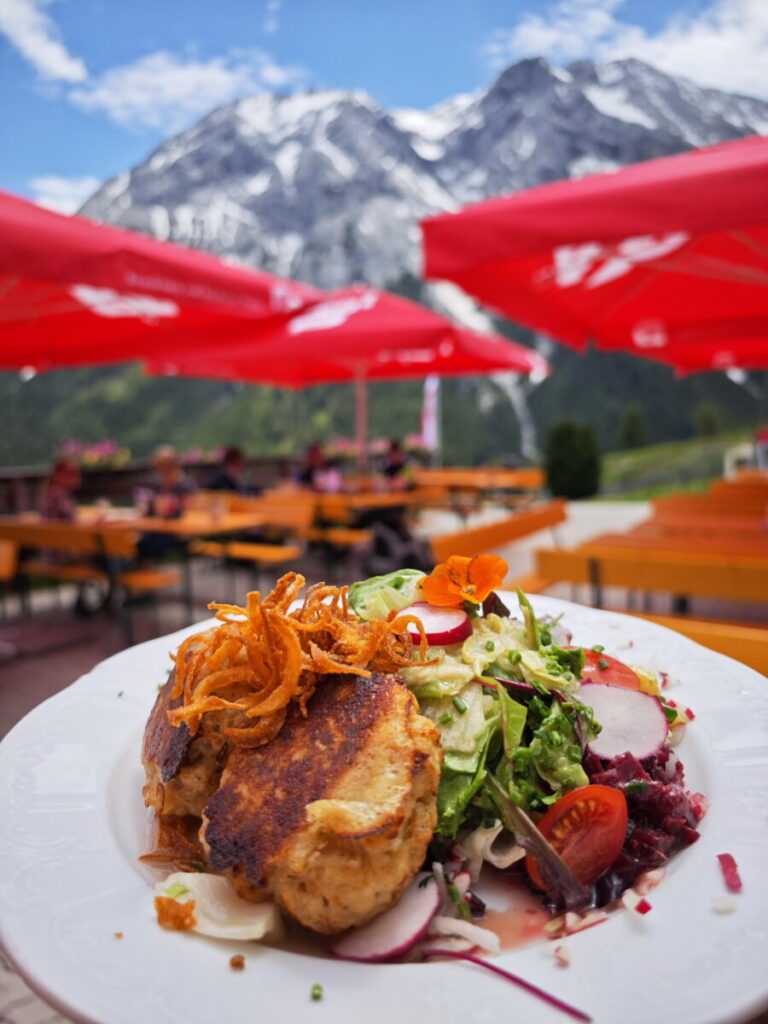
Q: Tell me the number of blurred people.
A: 5